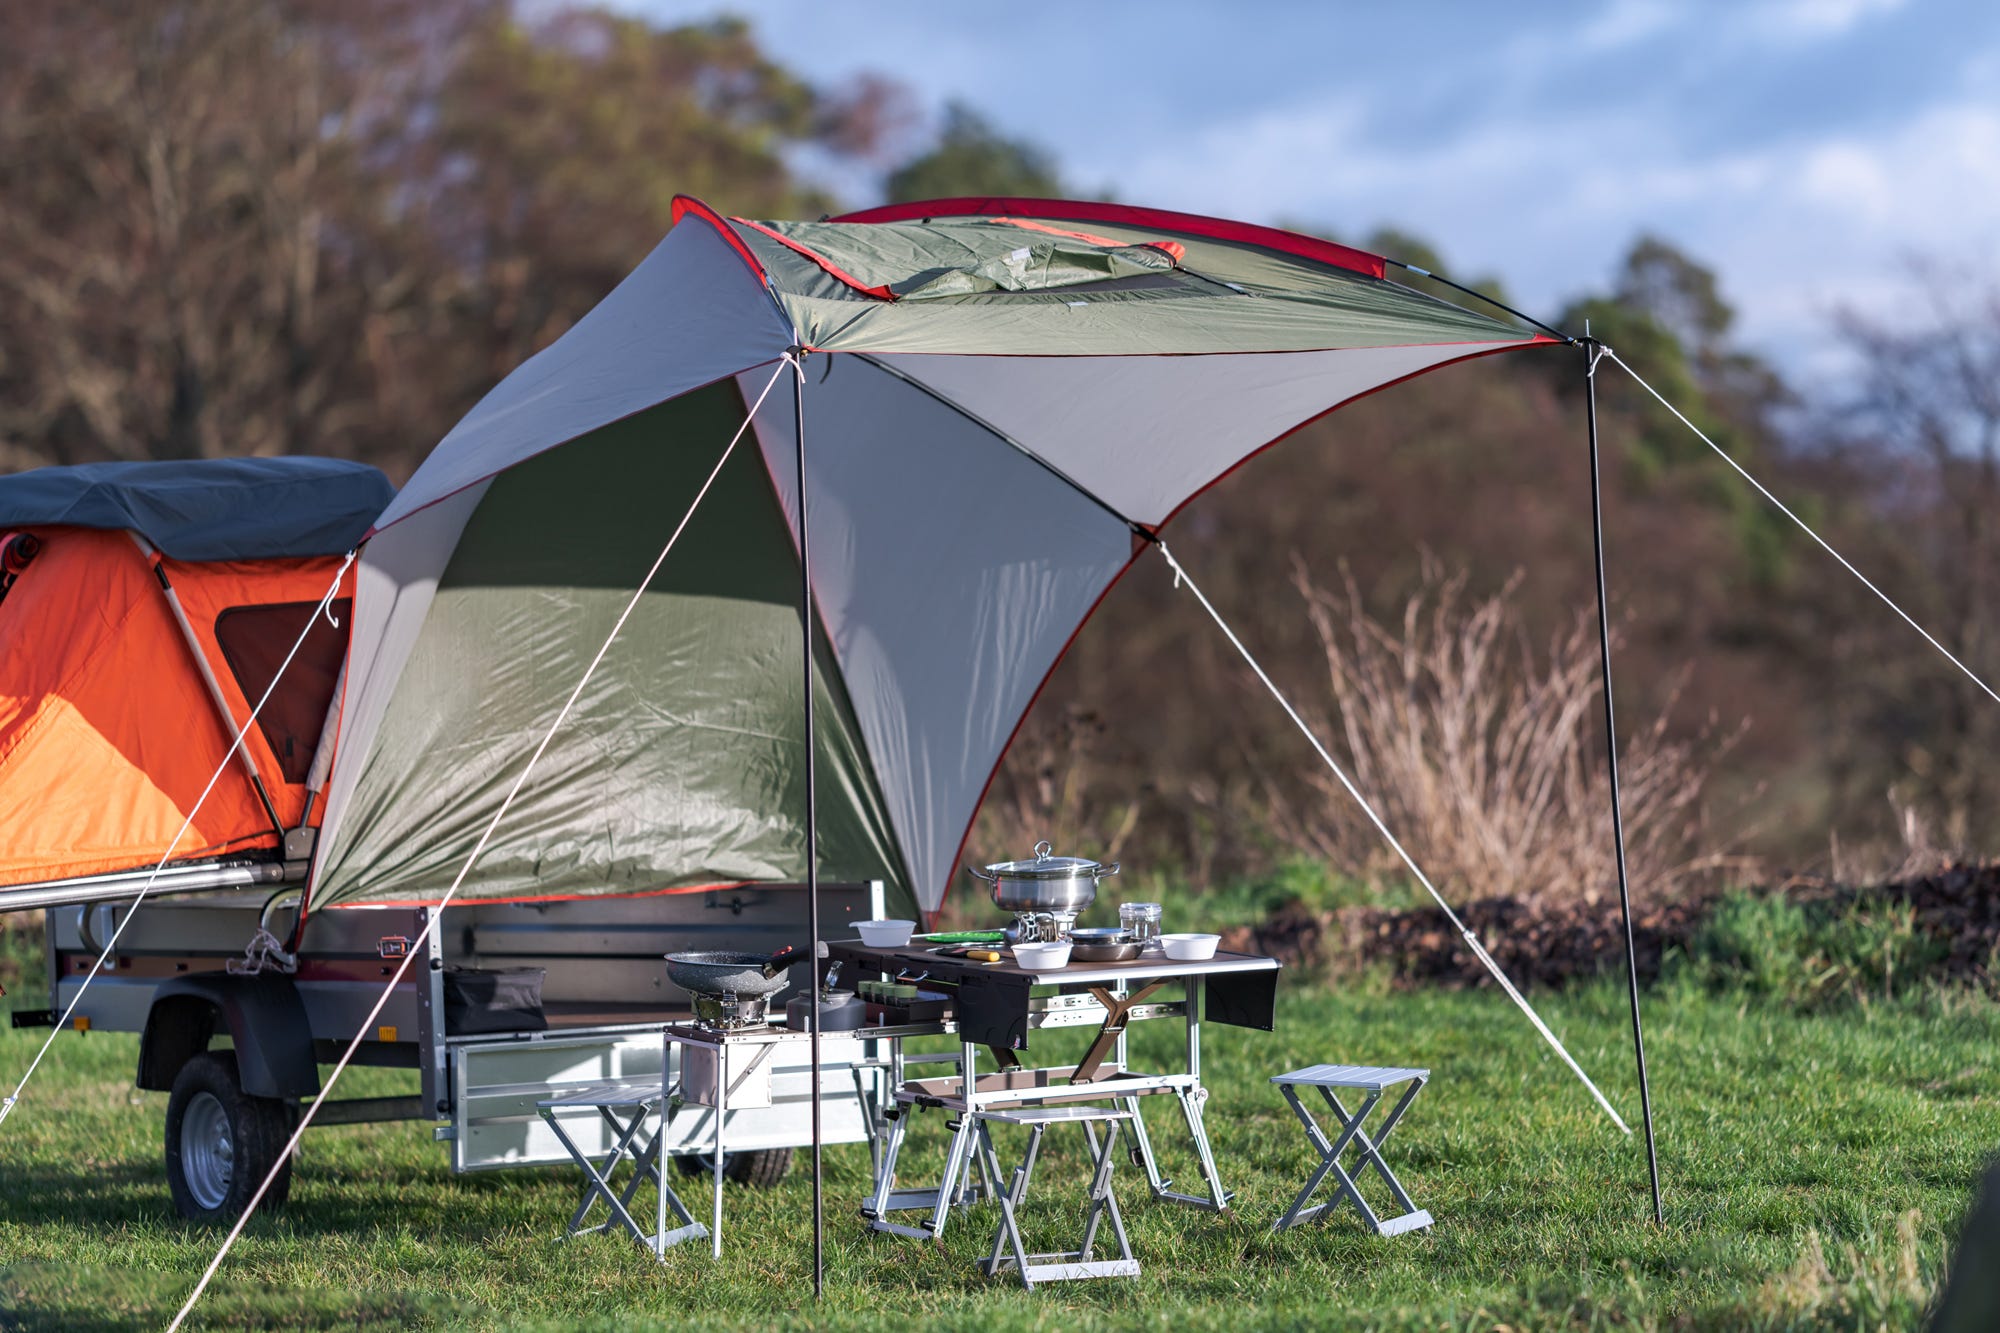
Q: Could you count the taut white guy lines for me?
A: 4